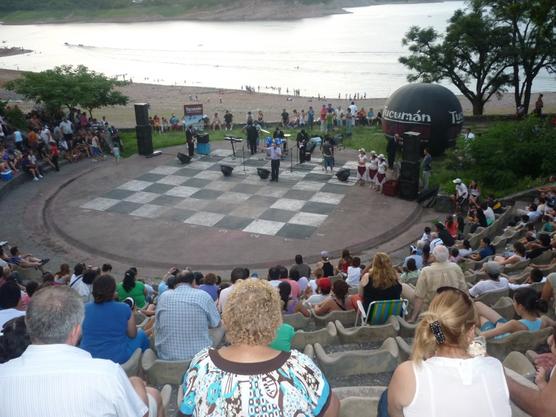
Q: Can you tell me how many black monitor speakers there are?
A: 4